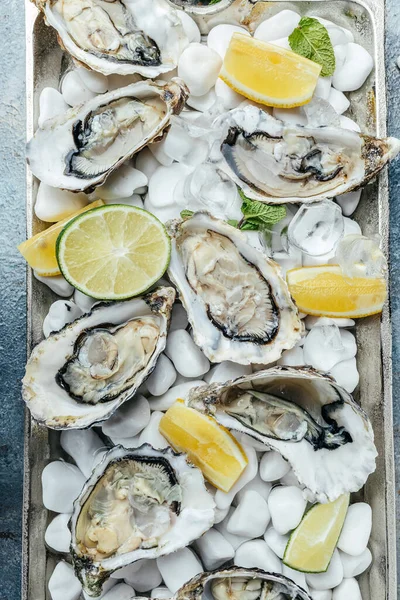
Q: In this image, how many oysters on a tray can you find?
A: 8